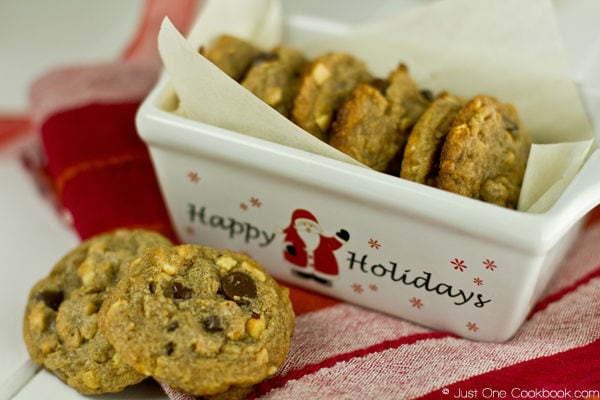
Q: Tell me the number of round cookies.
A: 8